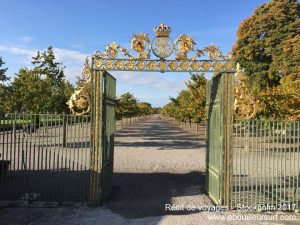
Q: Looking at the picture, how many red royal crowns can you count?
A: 0